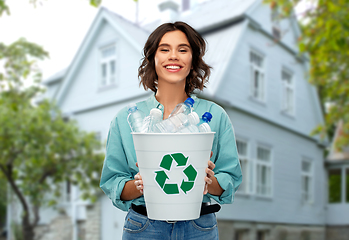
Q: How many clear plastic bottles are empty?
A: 6